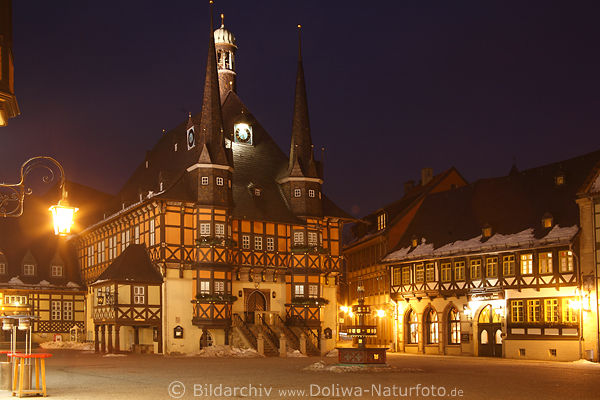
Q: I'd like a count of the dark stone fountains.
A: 1